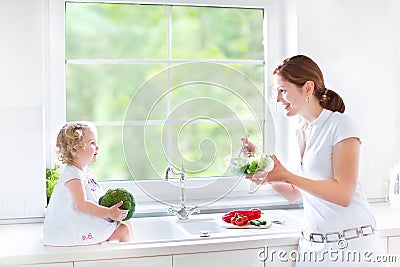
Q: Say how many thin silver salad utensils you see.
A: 1